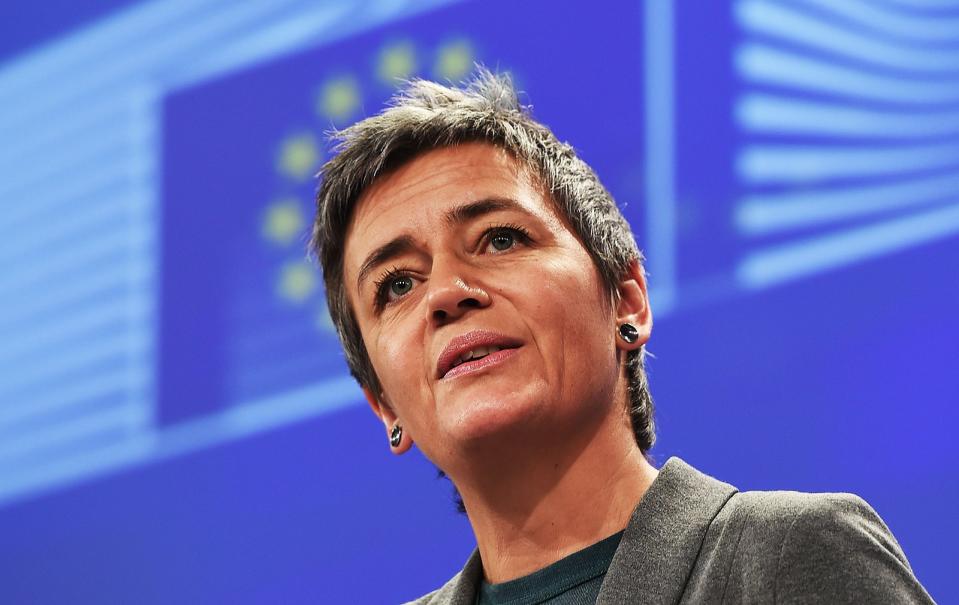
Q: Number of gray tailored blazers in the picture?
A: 1